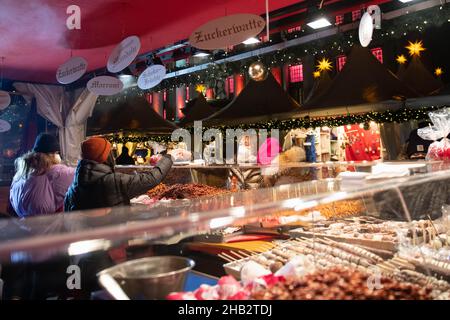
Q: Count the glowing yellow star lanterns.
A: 6